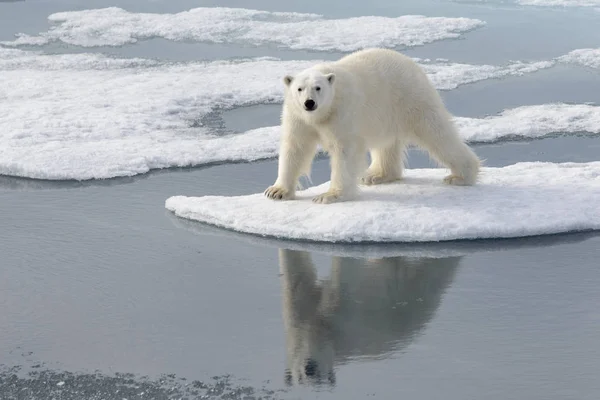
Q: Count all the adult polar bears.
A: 1